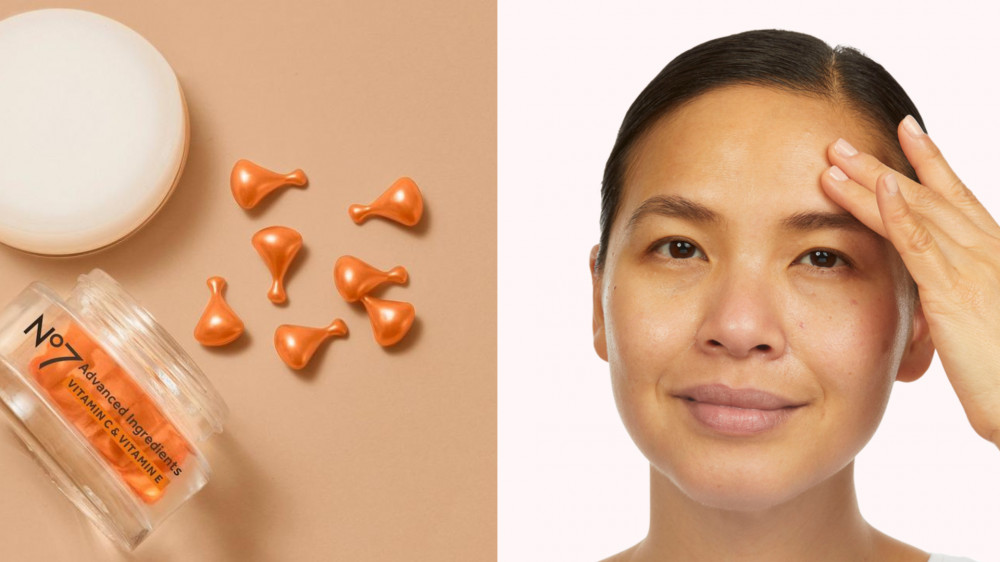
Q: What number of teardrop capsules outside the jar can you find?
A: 7